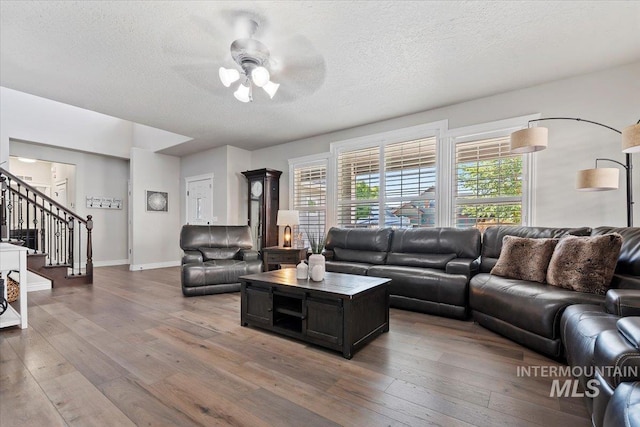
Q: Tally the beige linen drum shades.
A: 3